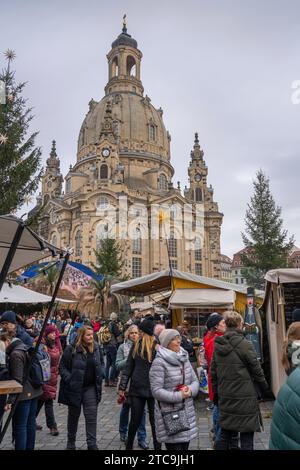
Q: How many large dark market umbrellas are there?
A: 1